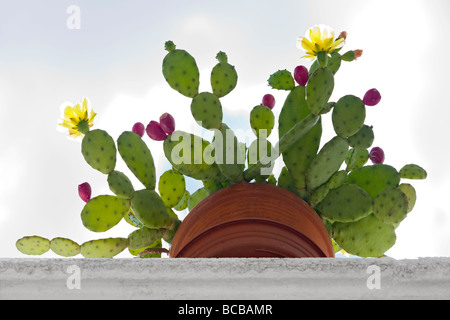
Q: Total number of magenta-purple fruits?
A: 8